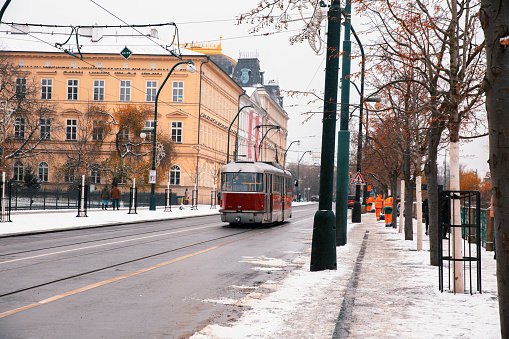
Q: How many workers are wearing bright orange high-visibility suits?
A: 3